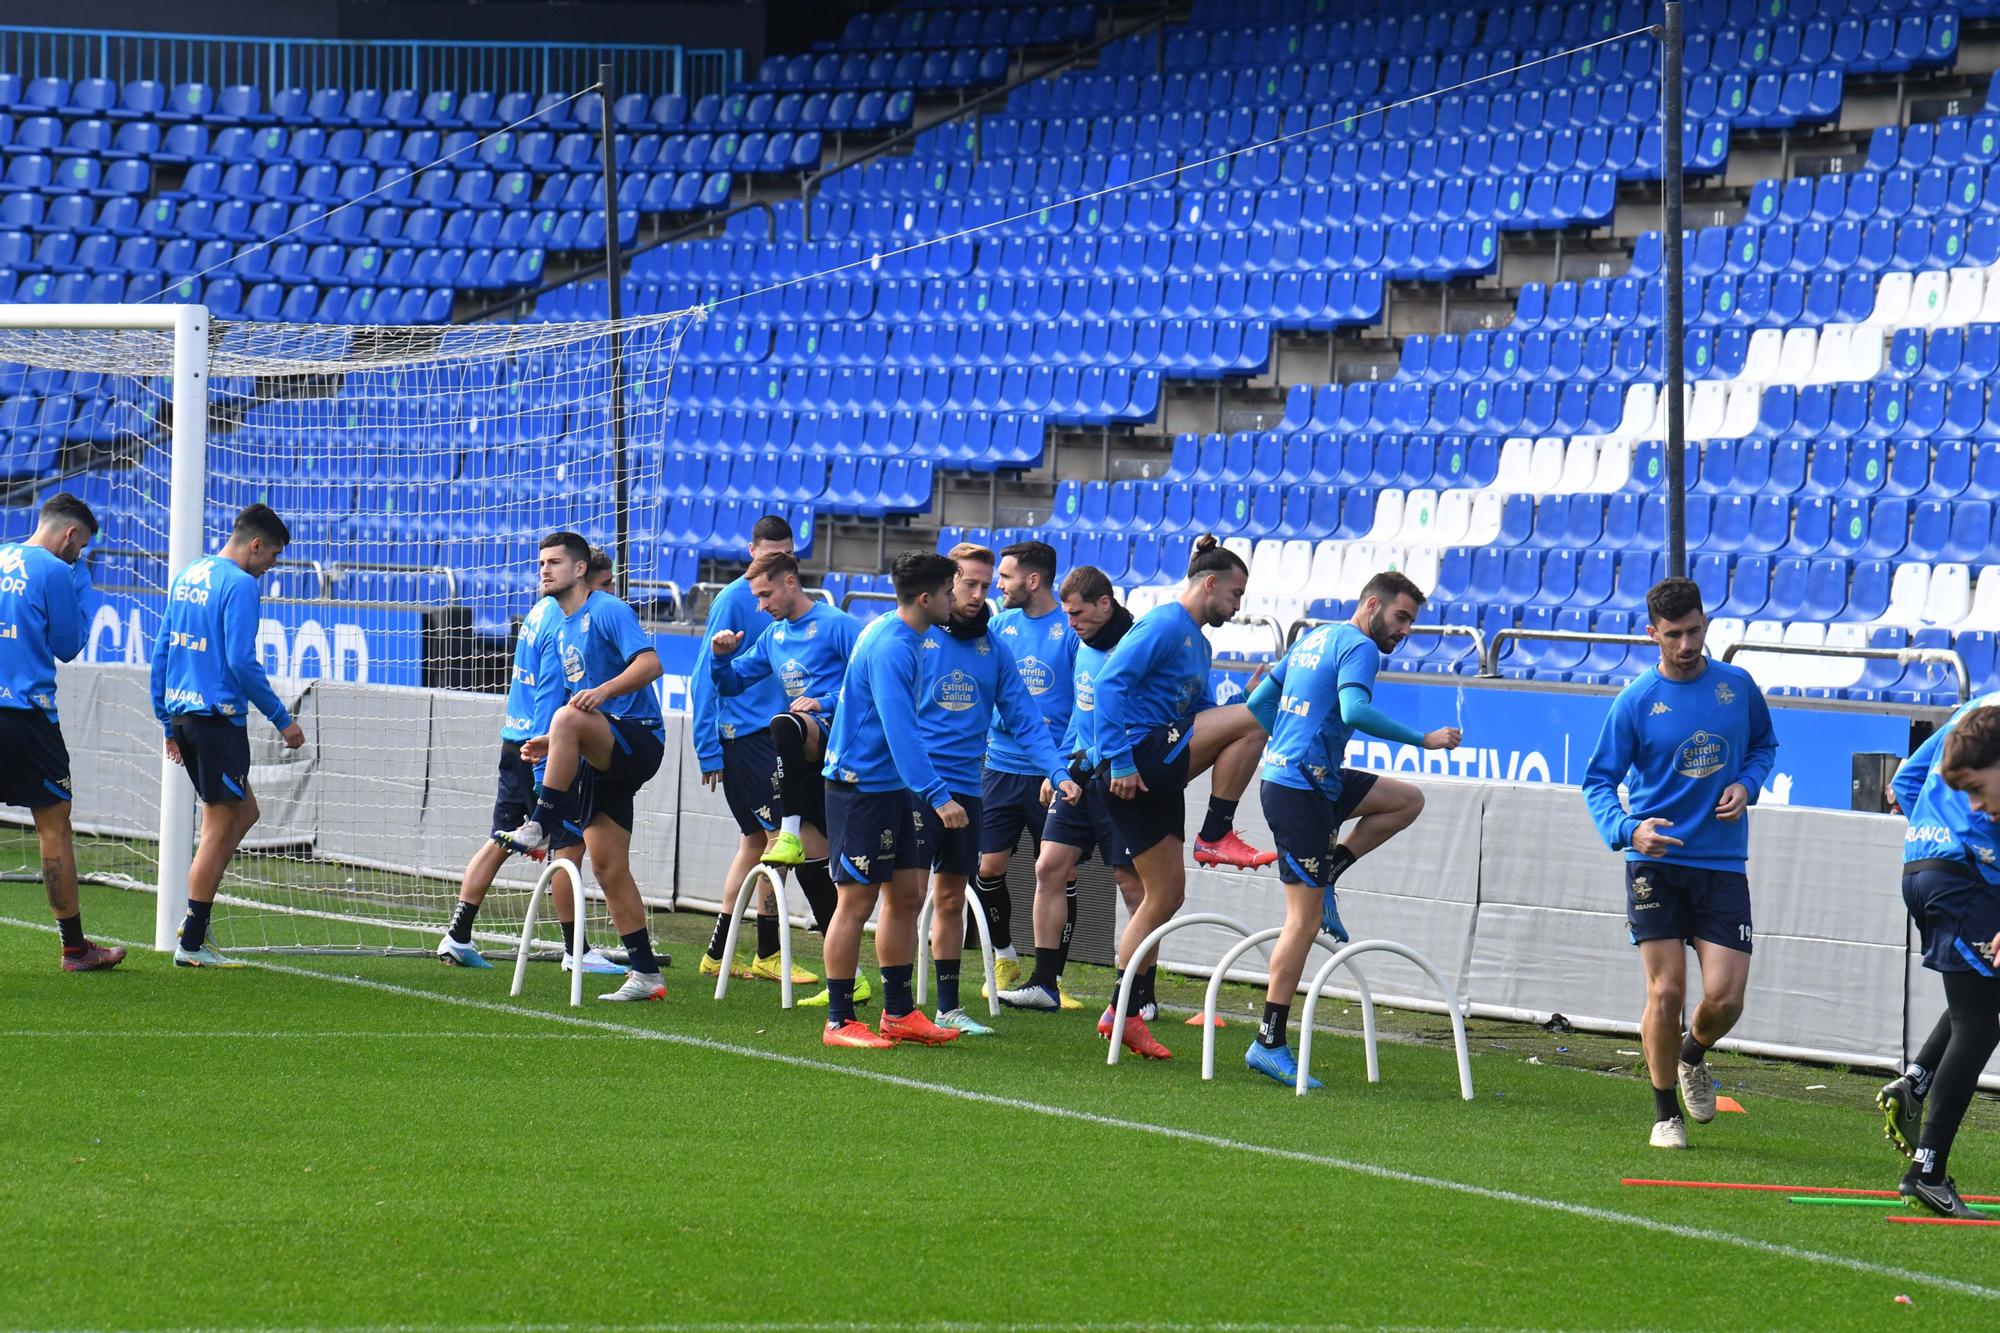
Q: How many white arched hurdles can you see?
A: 6